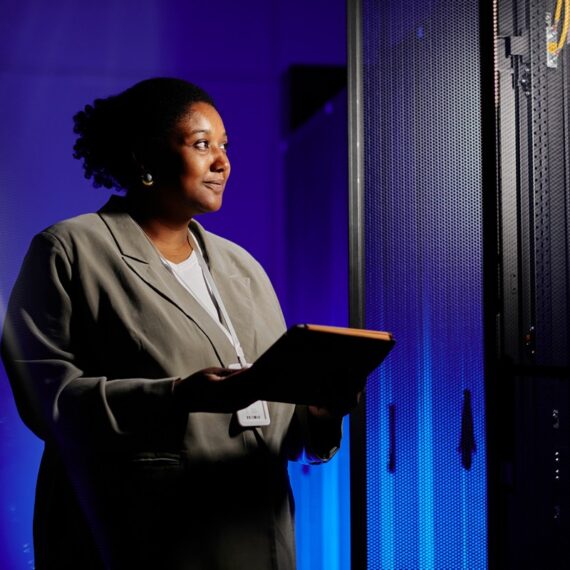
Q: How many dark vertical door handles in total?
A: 2